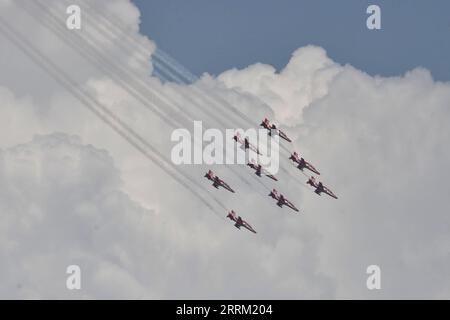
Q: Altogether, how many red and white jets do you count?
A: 8